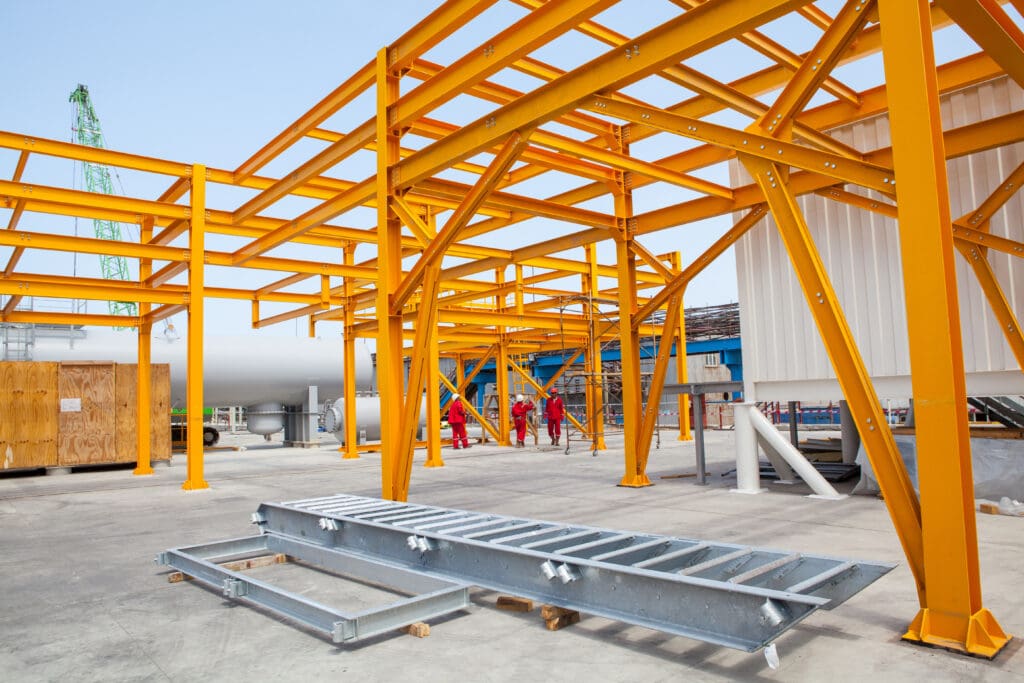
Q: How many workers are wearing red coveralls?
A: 3